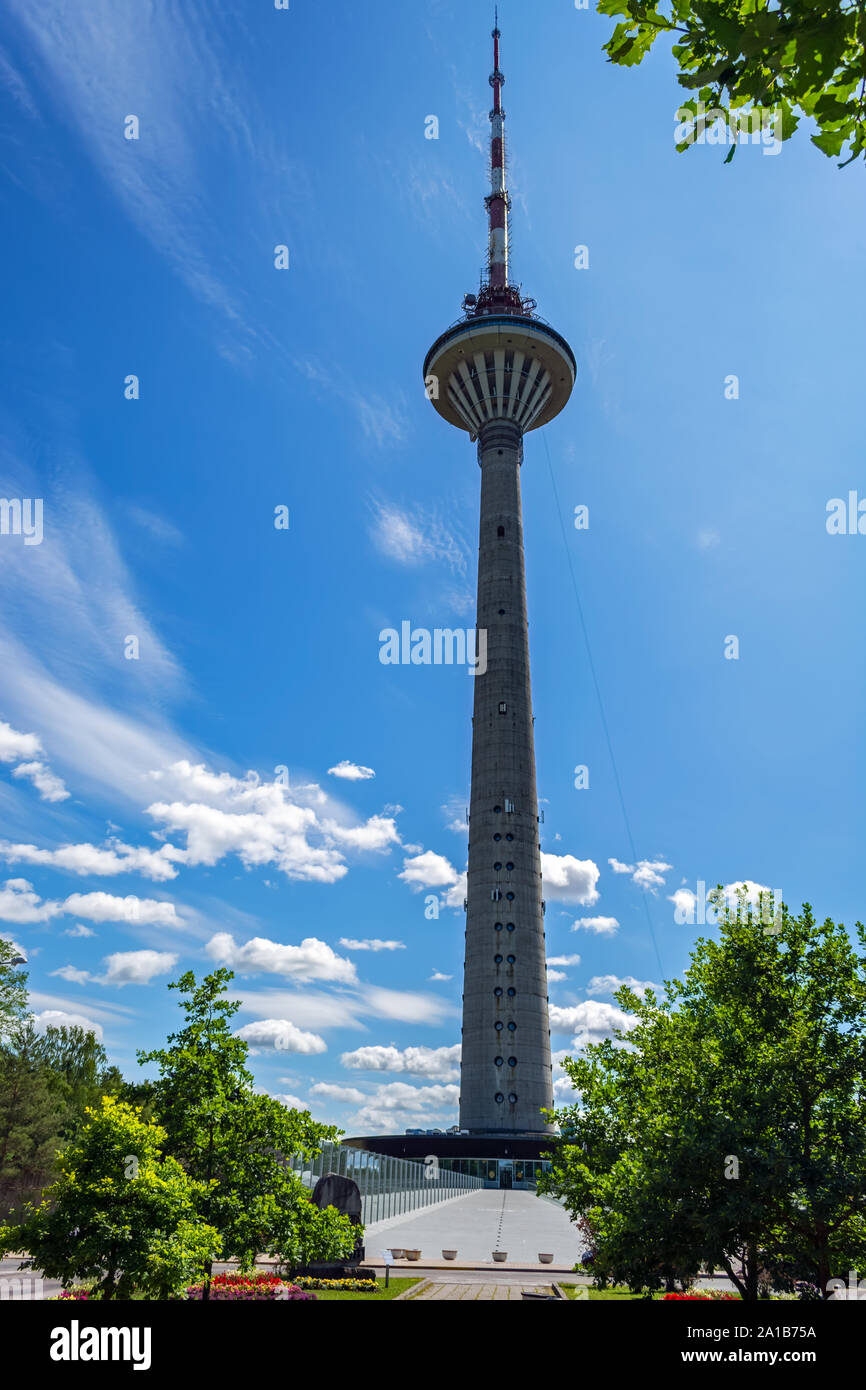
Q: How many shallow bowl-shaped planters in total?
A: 5